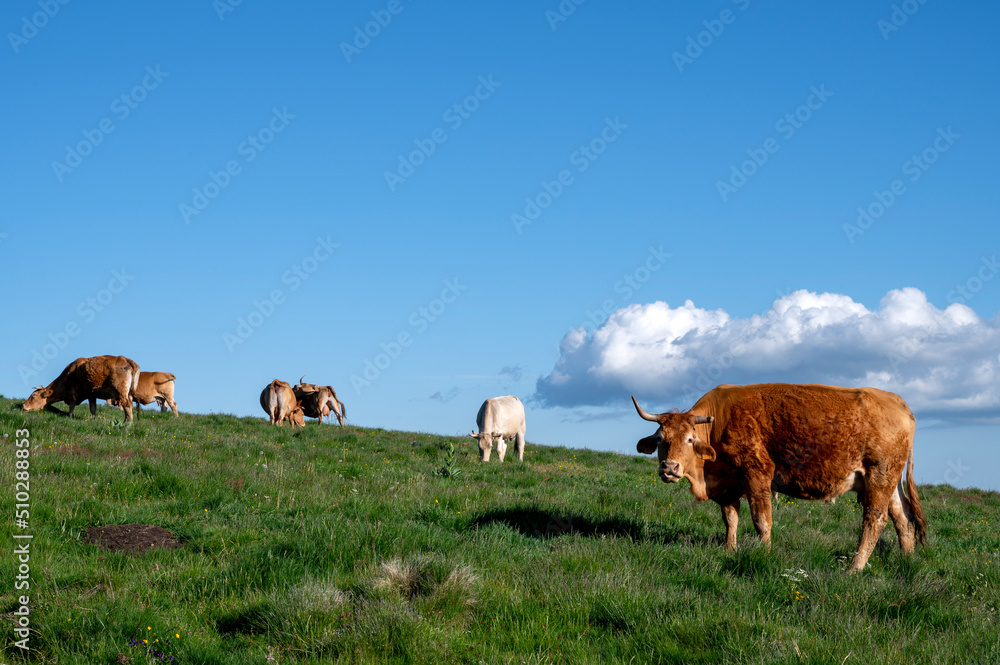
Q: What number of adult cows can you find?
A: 6